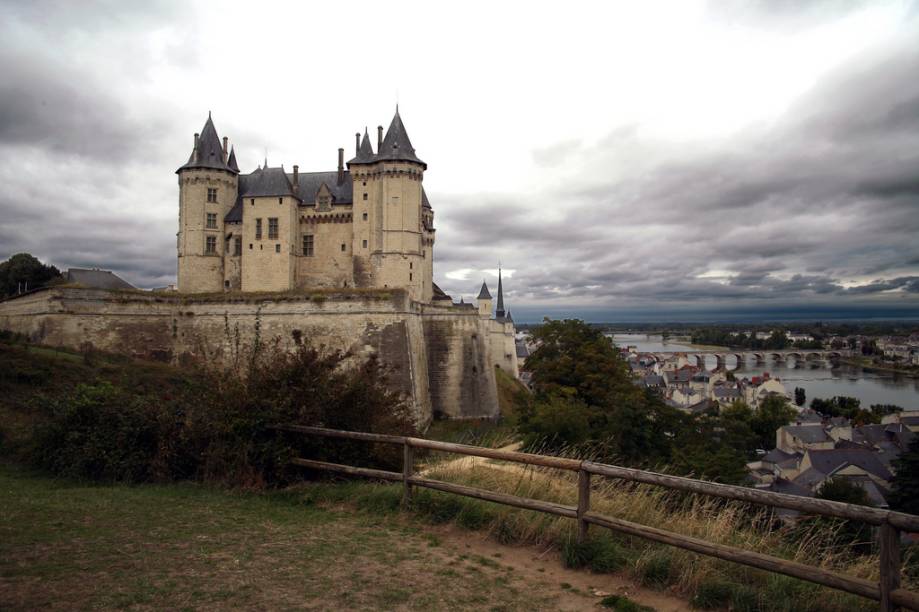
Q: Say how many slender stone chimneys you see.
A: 6